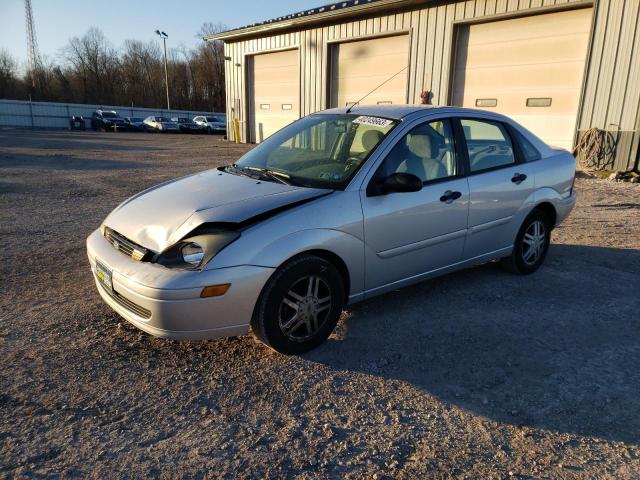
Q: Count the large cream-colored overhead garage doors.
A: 3